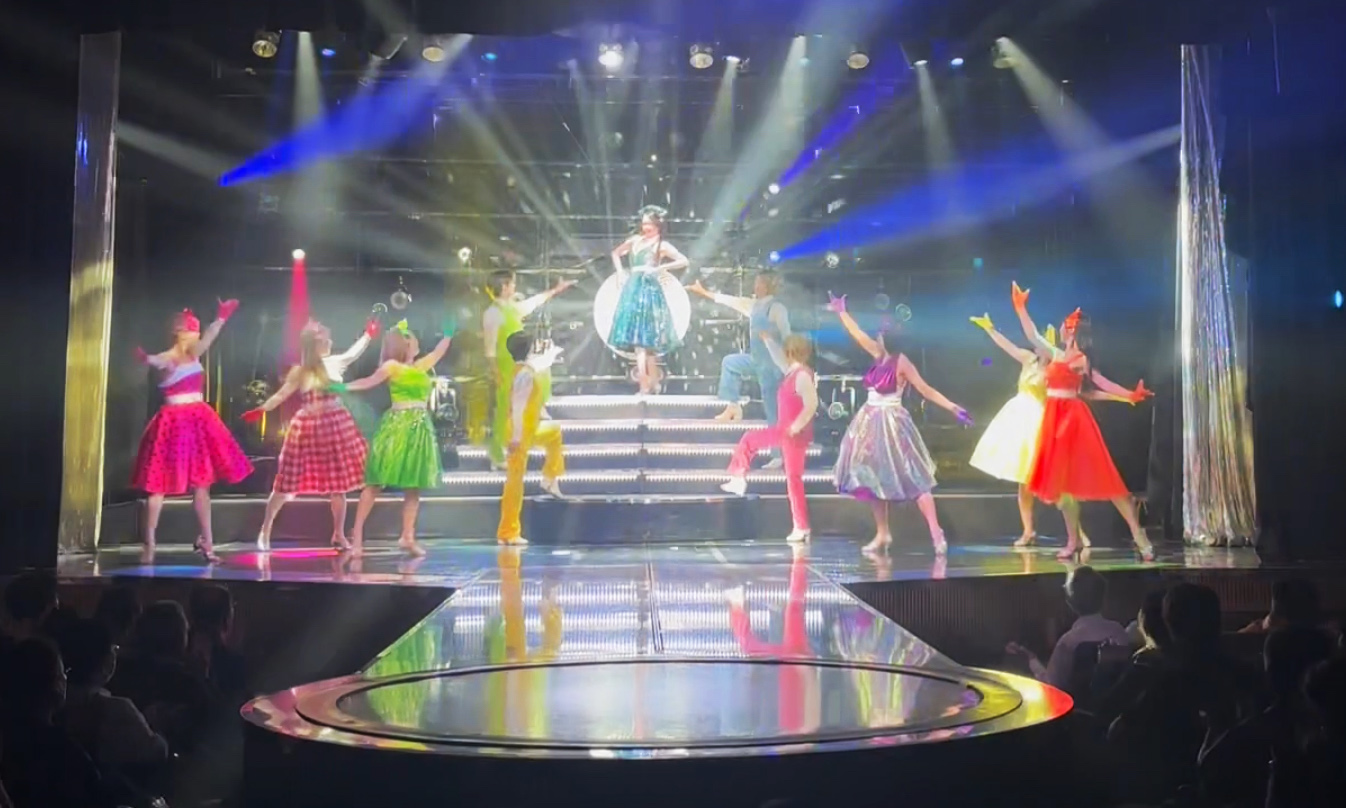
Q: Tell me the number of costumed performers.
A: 11